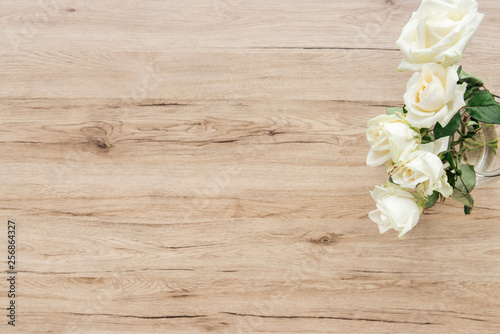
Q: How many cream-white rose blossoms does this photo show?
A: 5